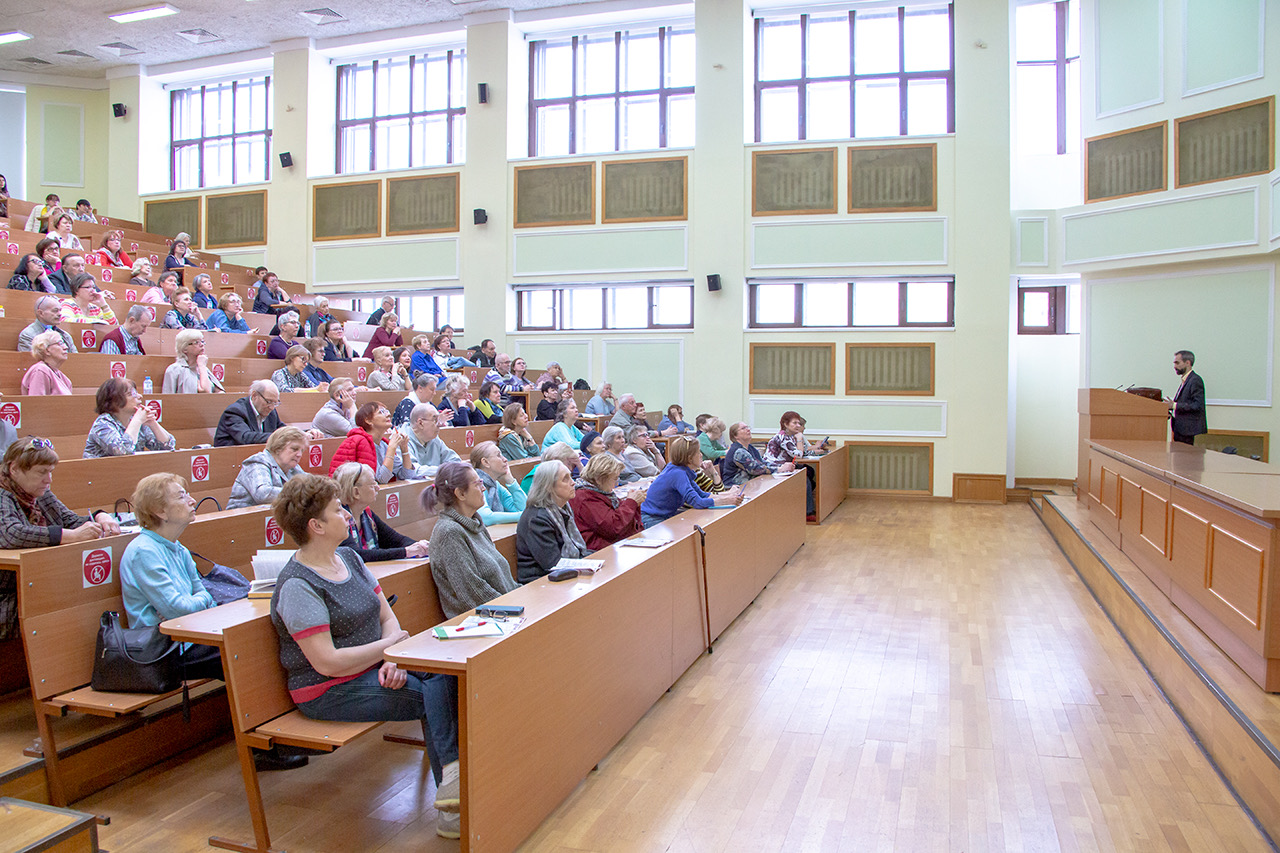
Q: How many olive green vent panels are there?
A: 14